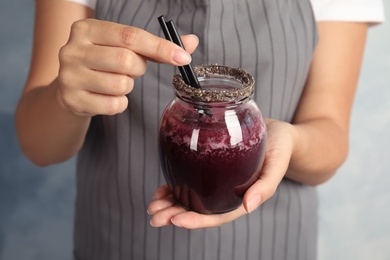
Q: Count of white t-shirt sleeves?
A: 2